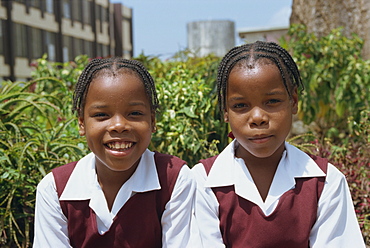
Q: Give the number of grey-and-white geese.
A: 0